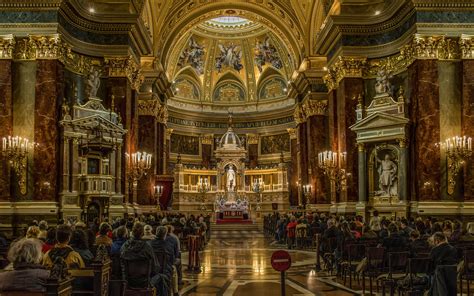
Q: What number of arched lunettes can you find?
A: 3